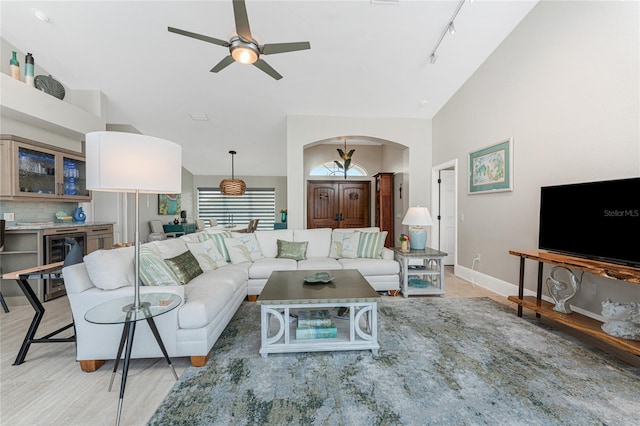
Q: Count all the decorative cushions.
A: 8